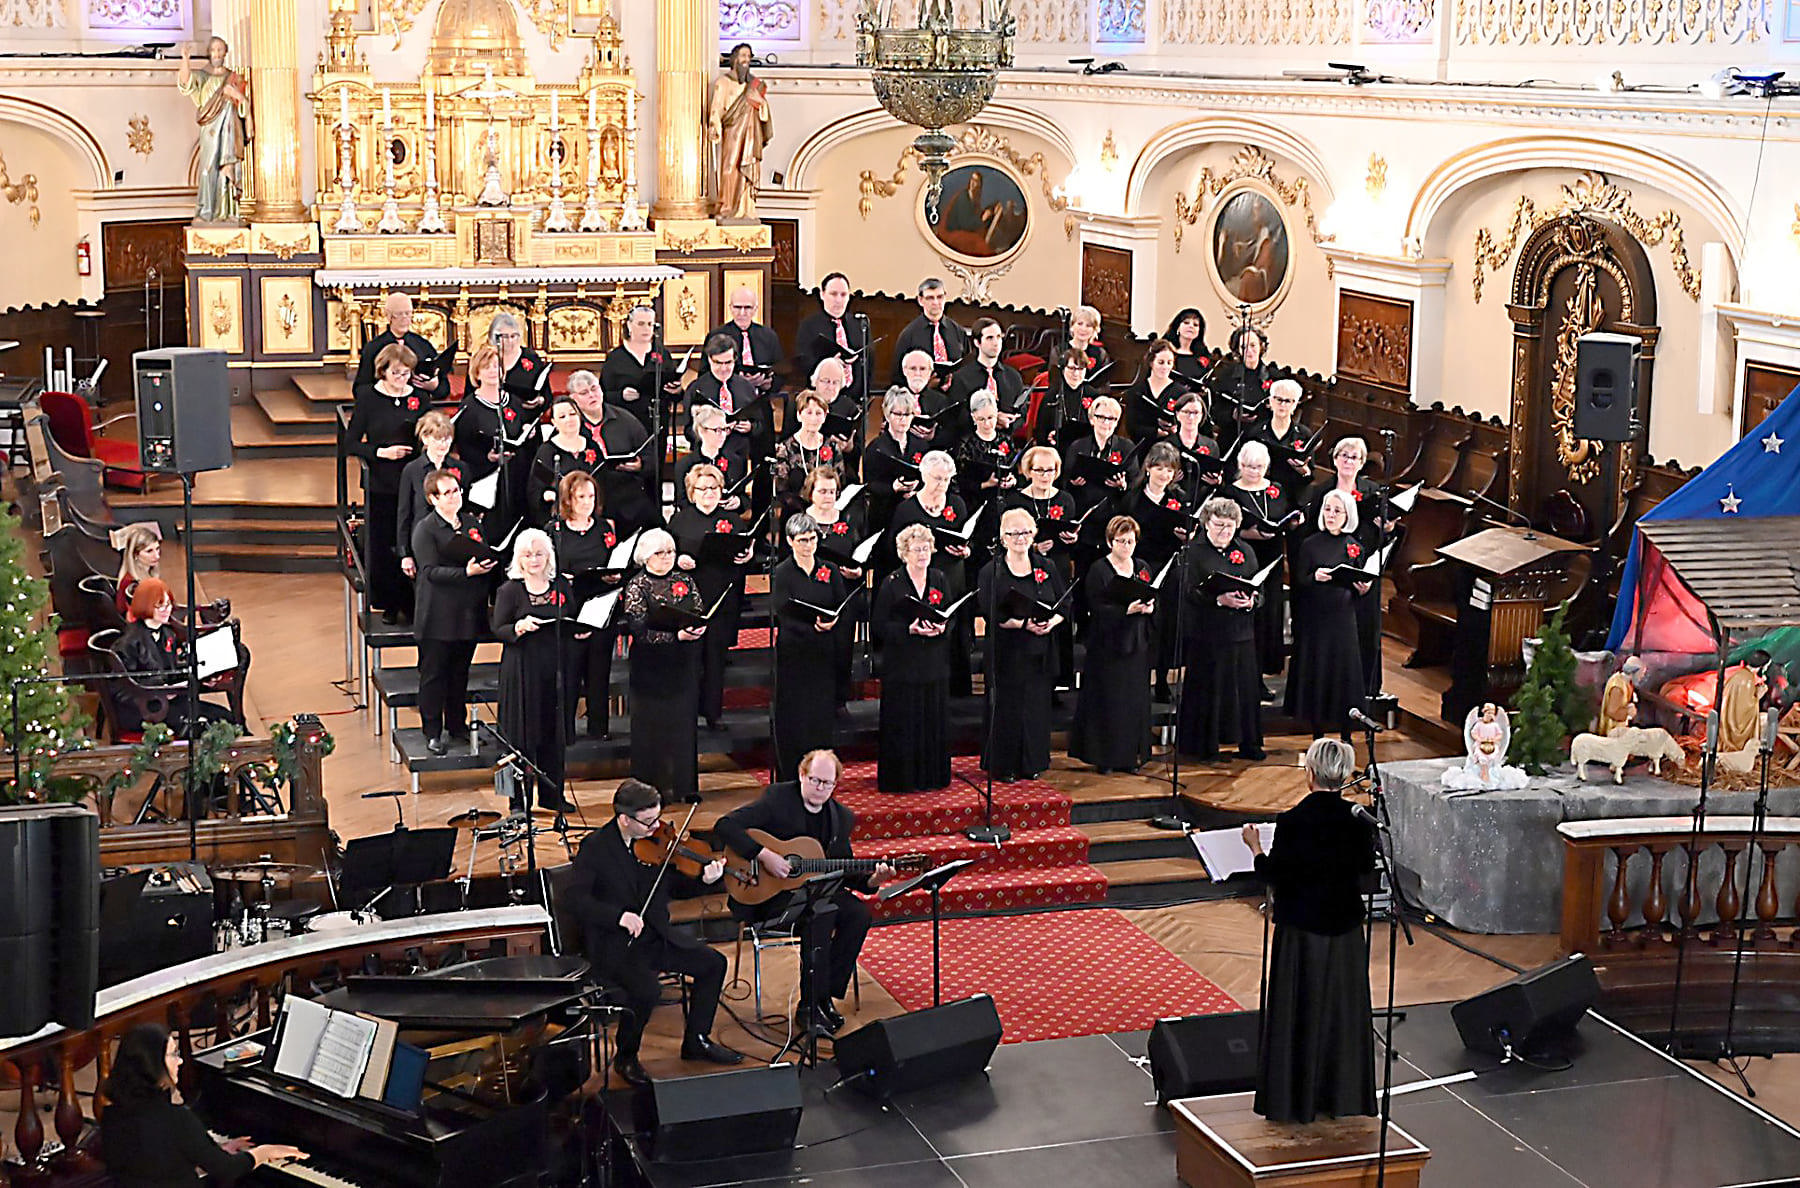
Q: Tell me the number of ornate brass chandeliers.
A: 1